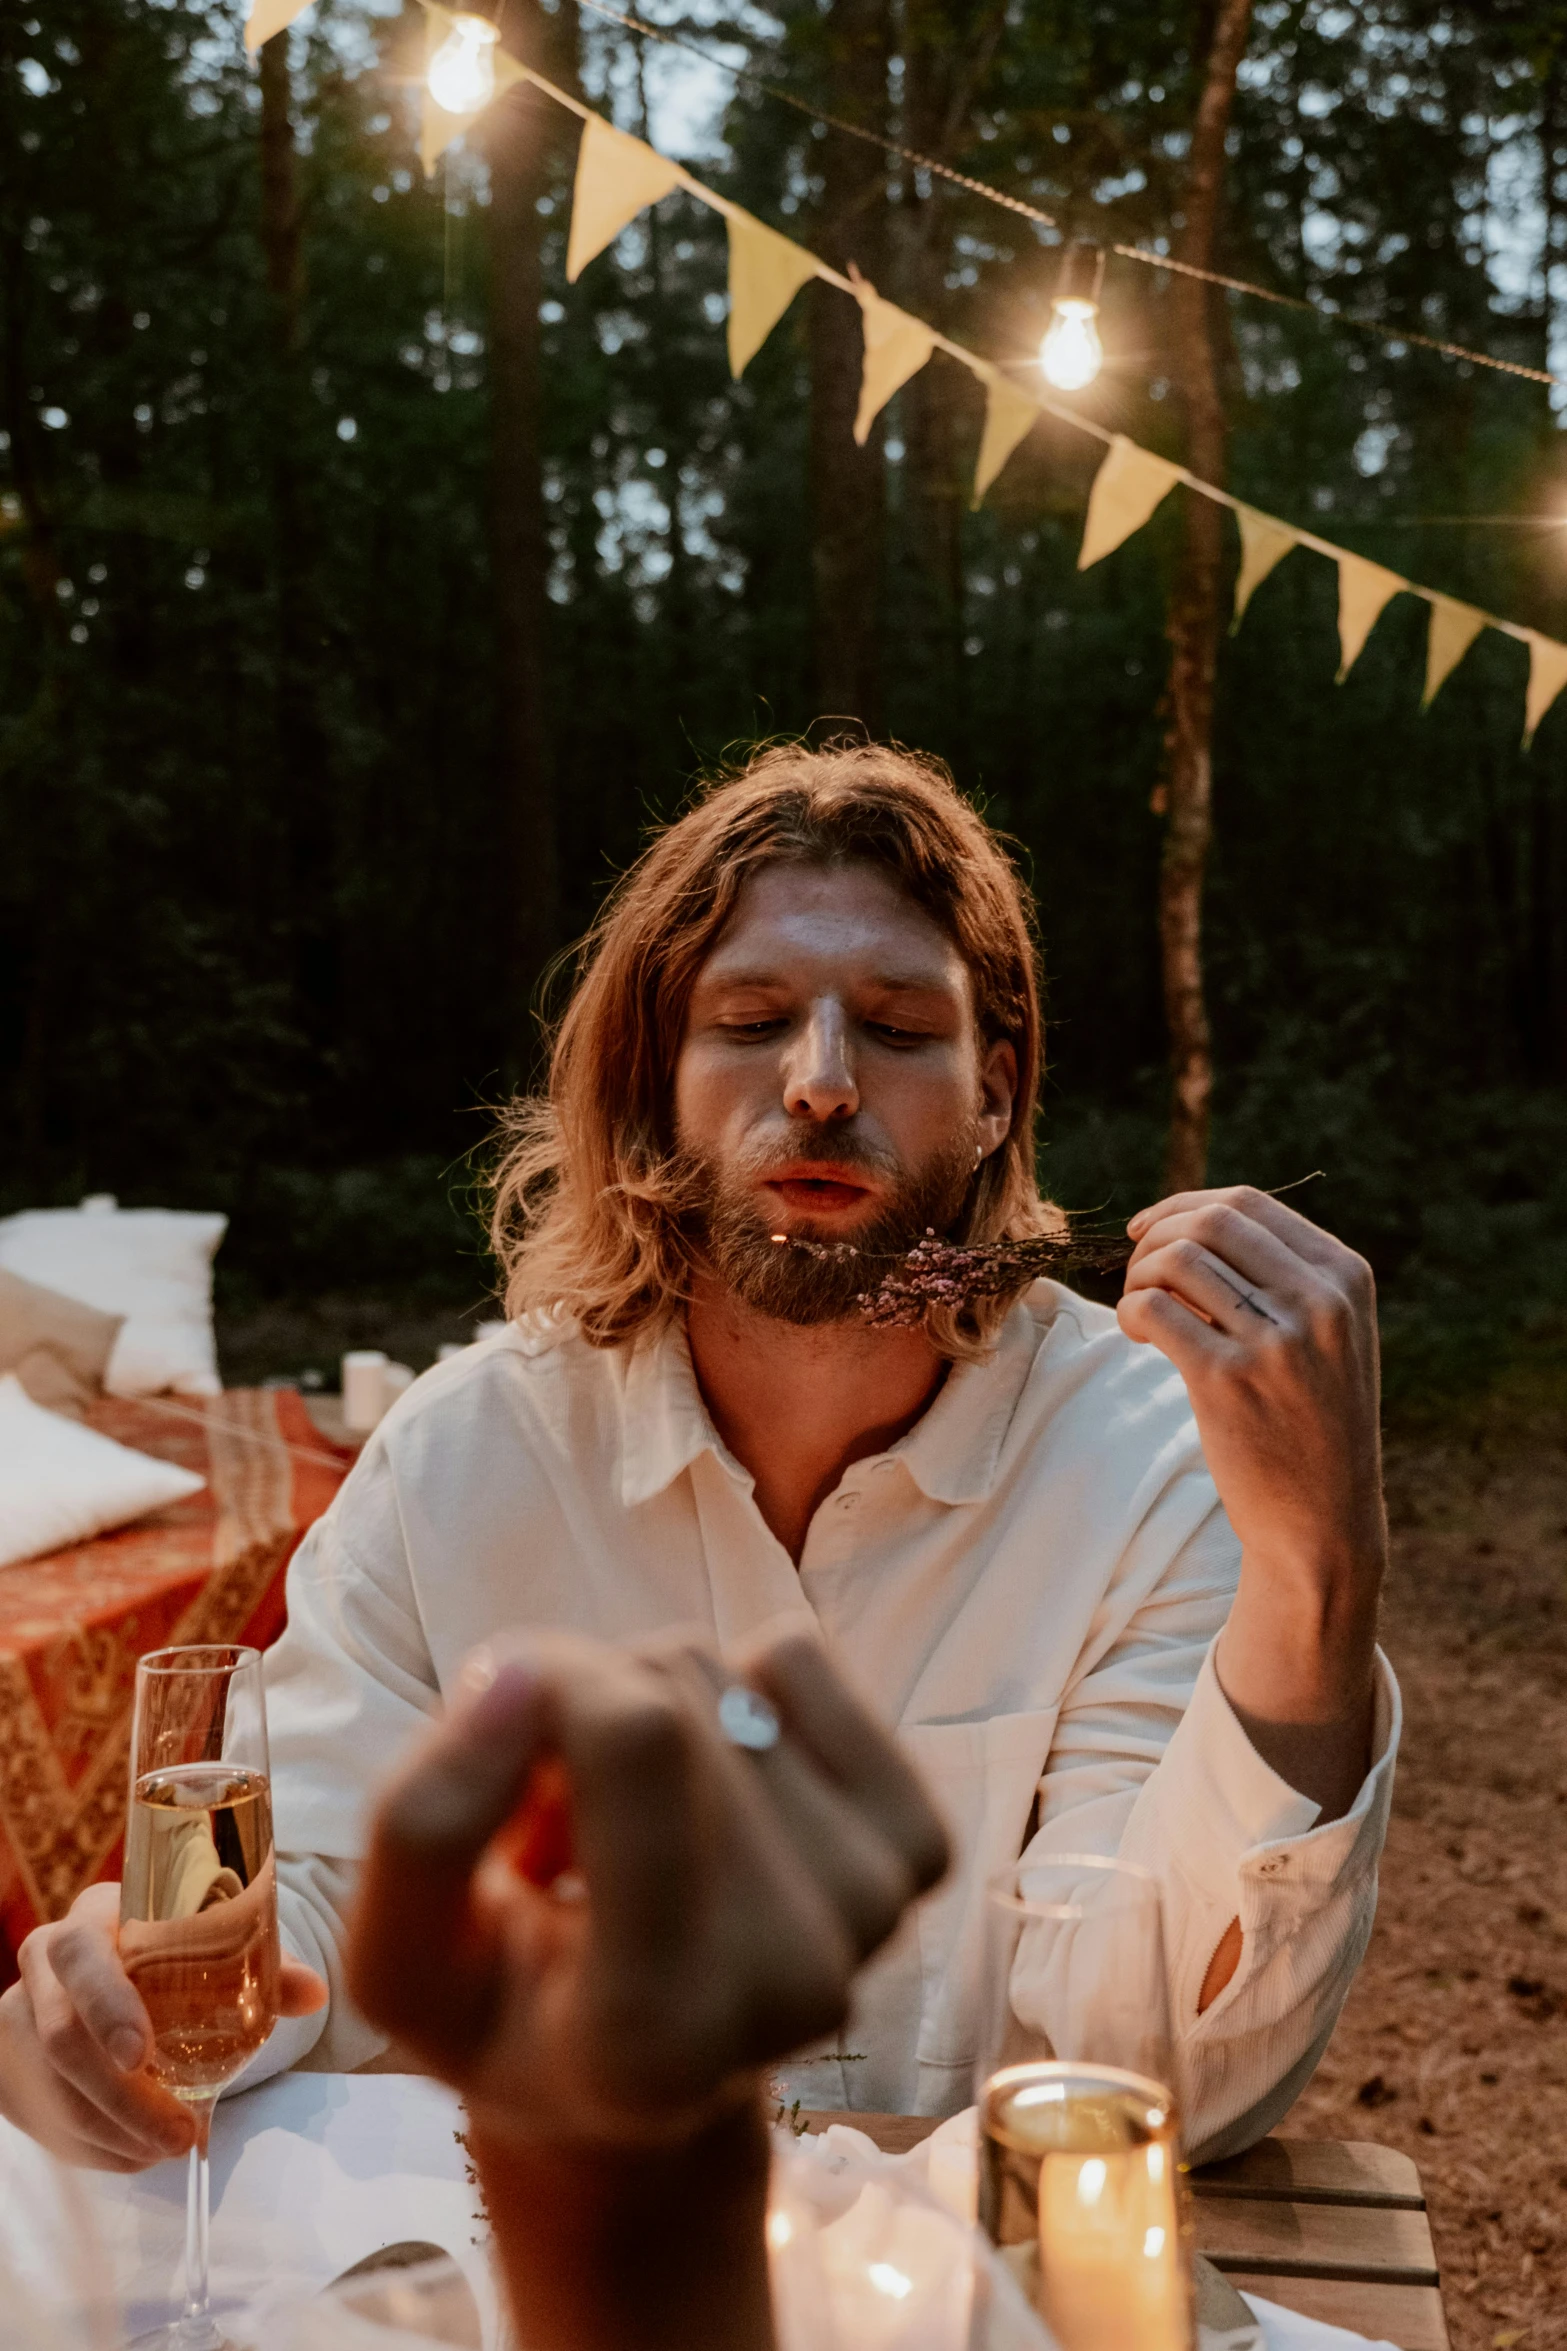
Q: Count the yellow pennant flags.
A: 11